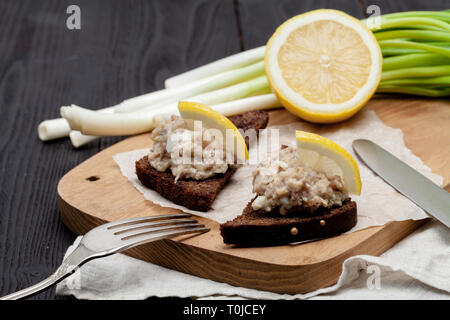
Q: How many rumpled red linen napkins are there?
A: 0